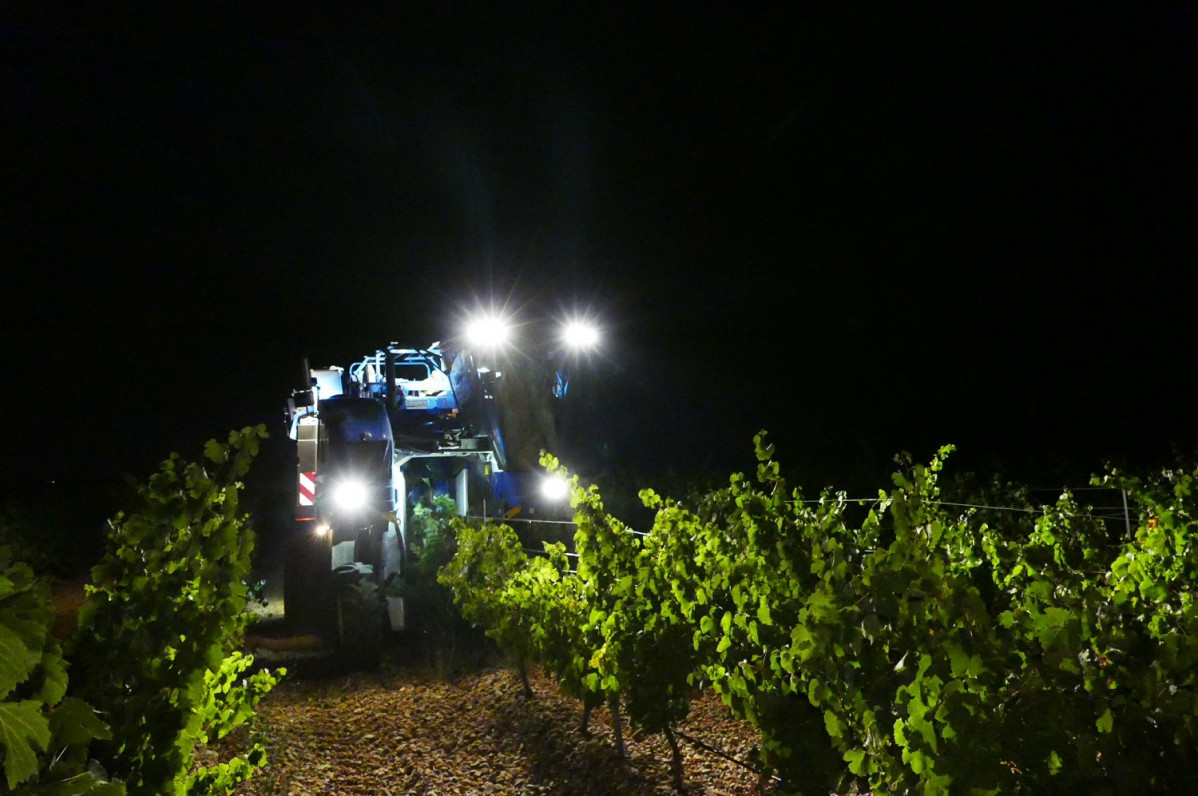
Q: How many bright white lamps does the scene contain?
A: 4